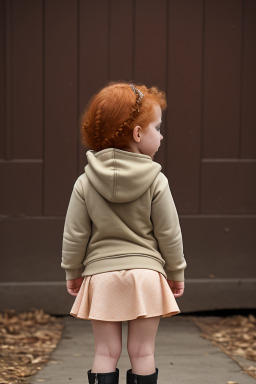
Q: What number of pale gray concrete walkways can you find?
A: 1